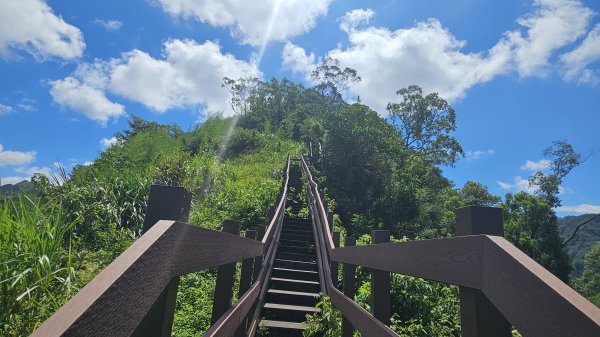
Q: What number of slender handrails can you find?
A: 2